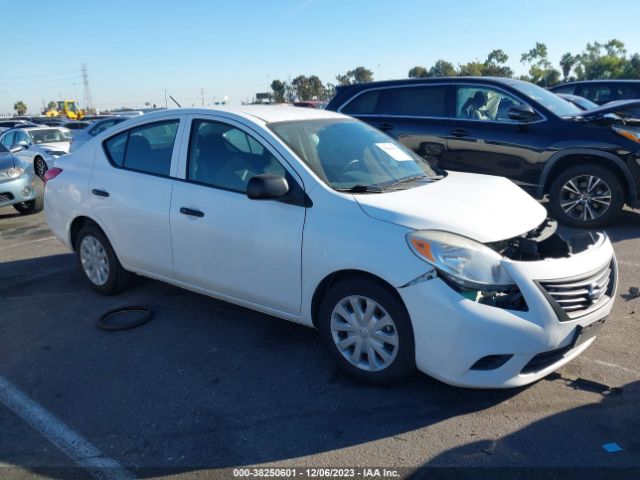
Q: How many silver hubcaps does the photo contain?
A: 2